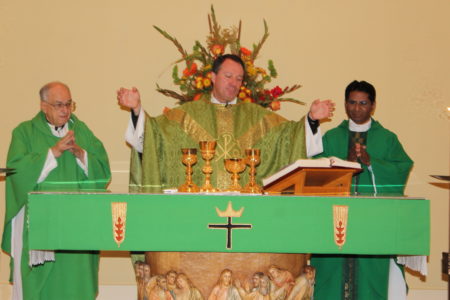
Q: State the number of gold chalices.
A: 4